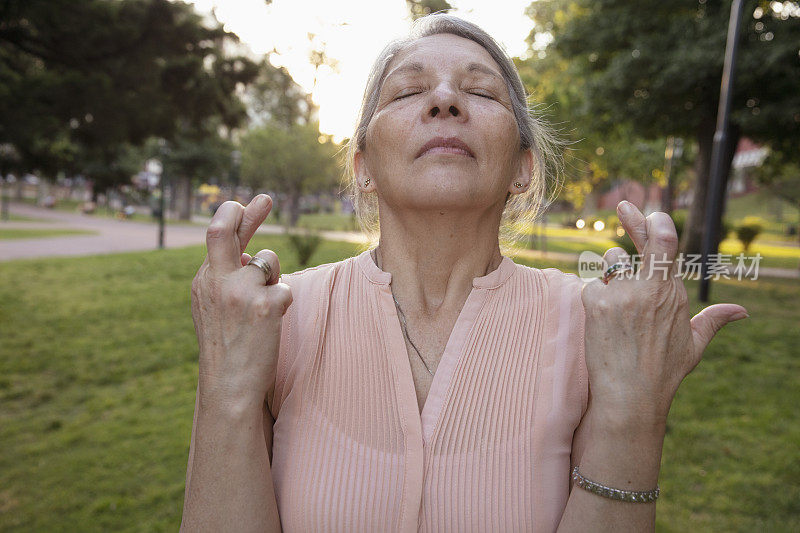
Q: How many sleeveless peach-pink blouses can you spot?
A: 1